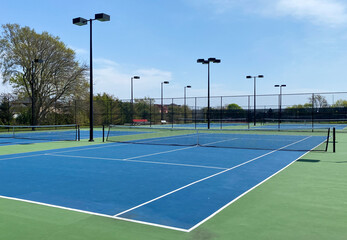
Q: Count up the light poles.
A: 8